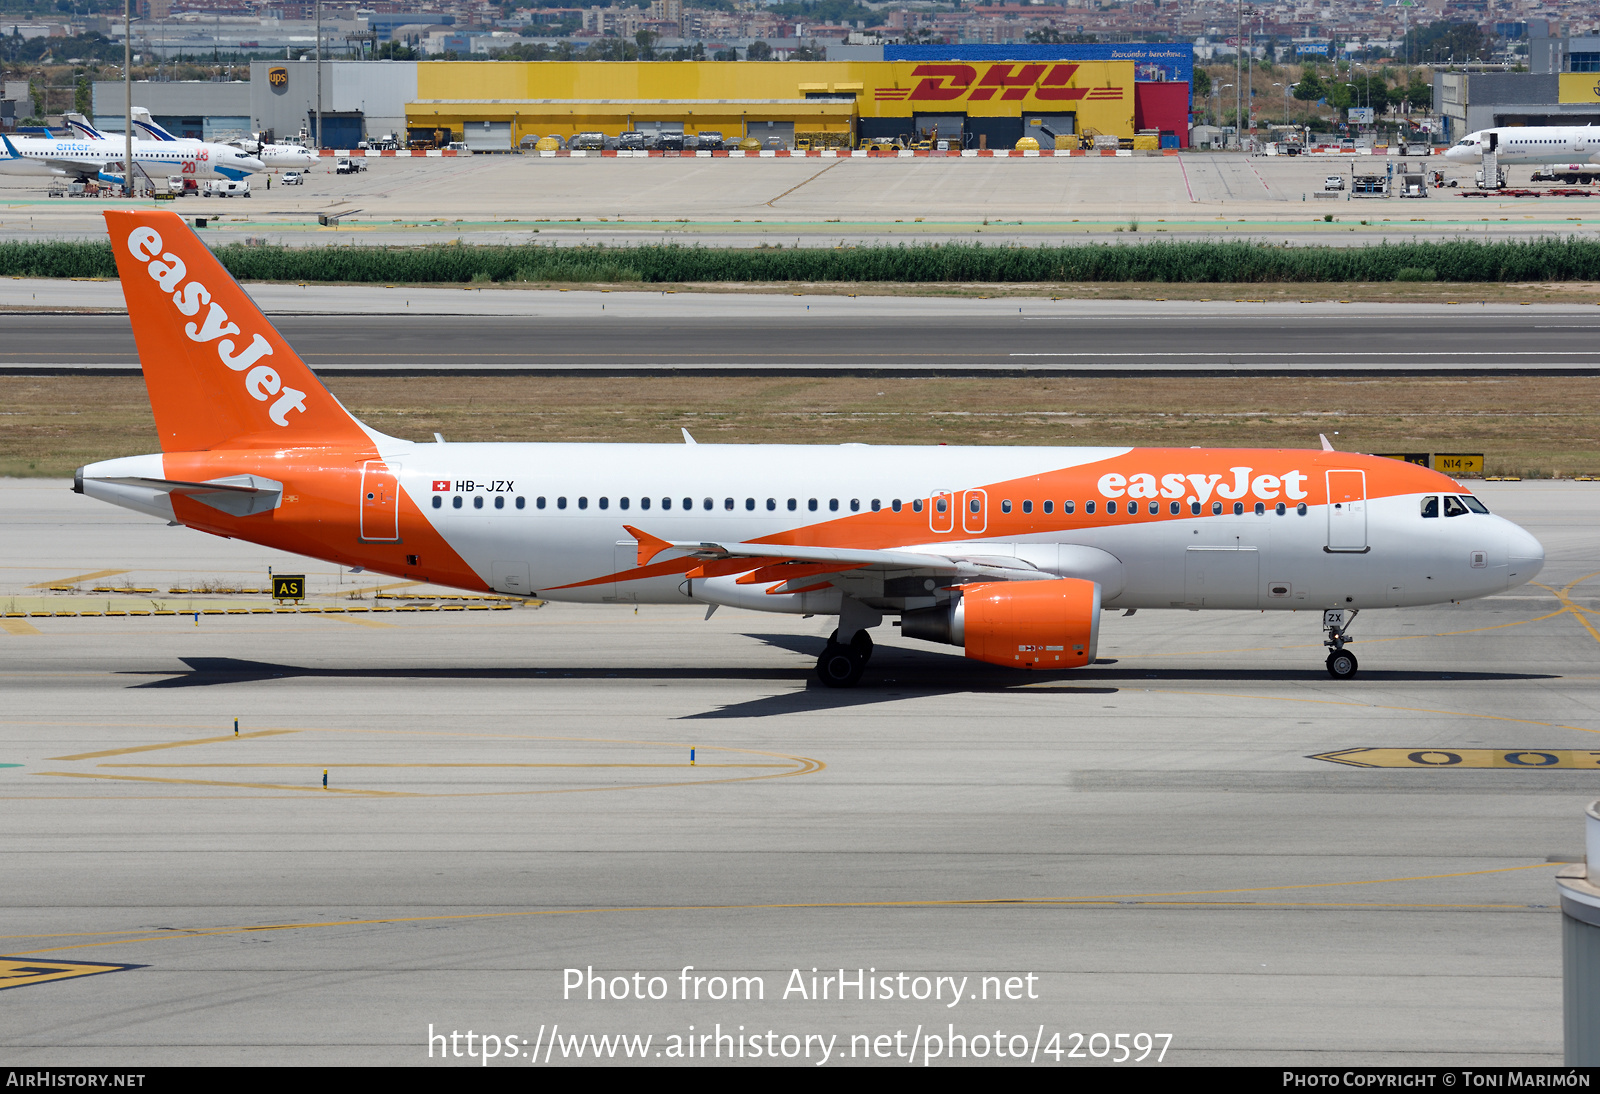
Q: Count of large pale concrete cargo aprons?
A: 1